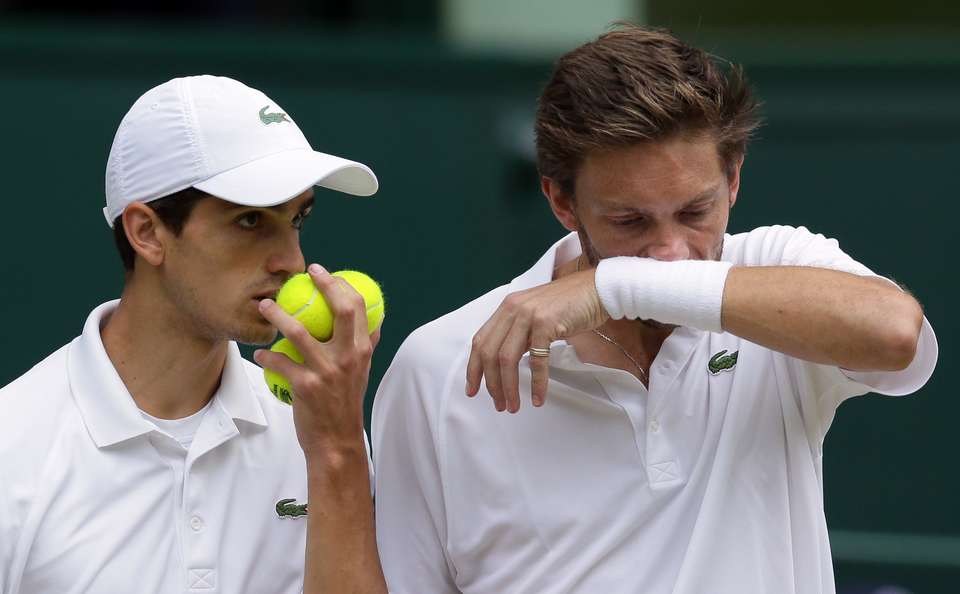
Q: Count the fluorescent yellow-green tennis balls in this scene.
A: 3